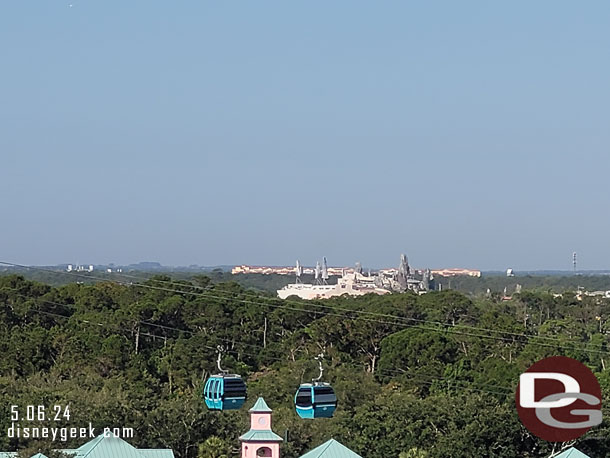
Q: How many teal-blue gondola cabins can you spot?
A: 2